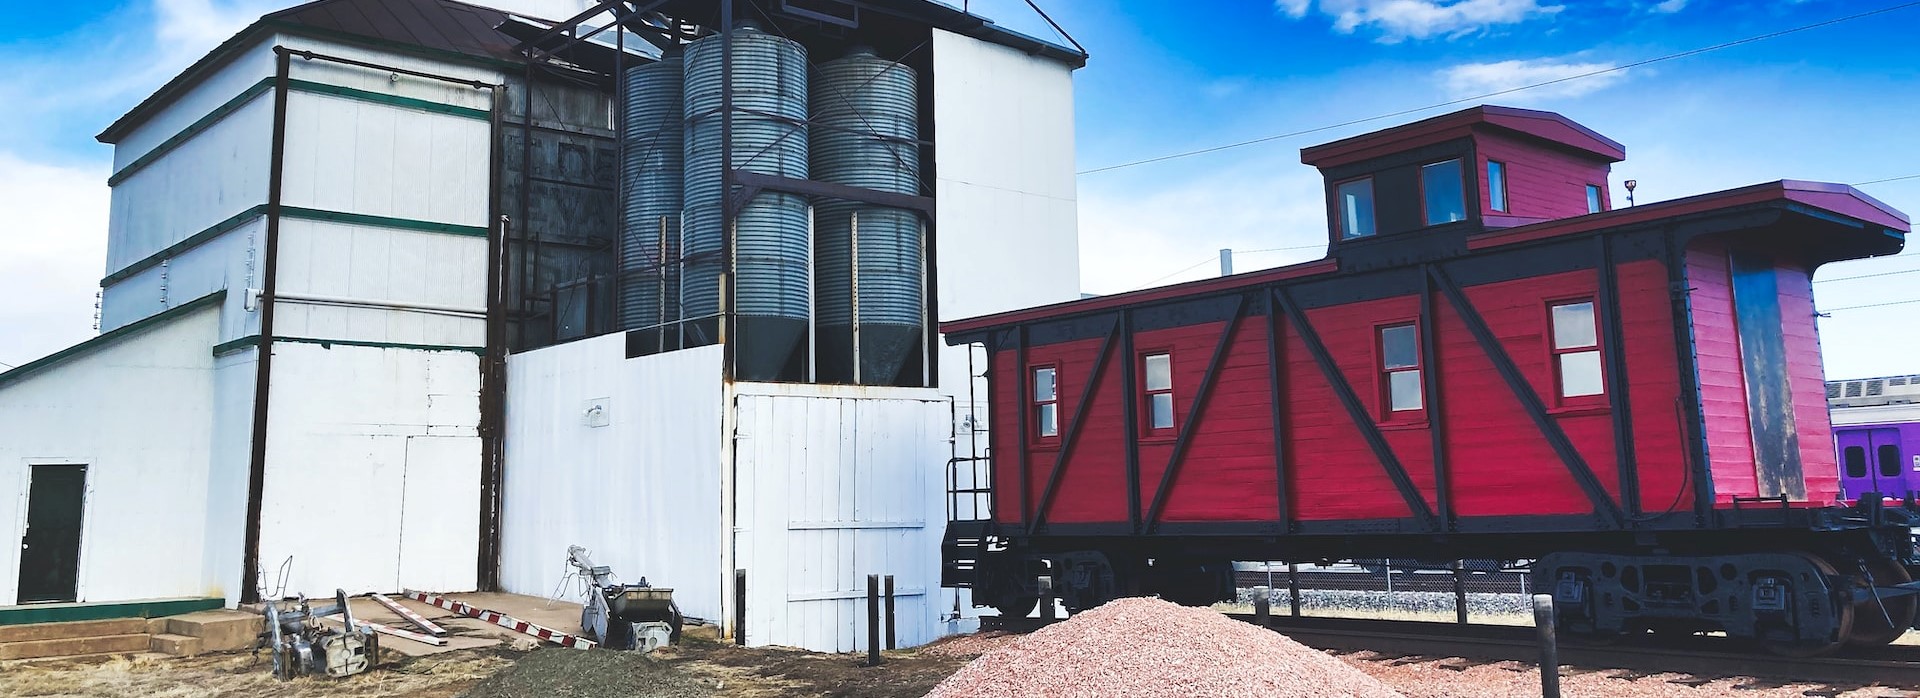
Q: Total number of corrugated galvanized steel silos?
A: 3